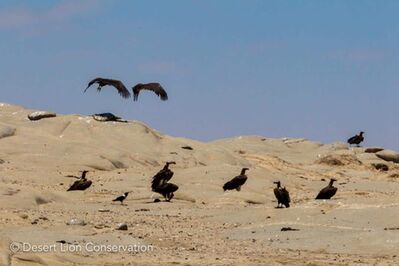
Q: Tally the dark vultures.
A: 9